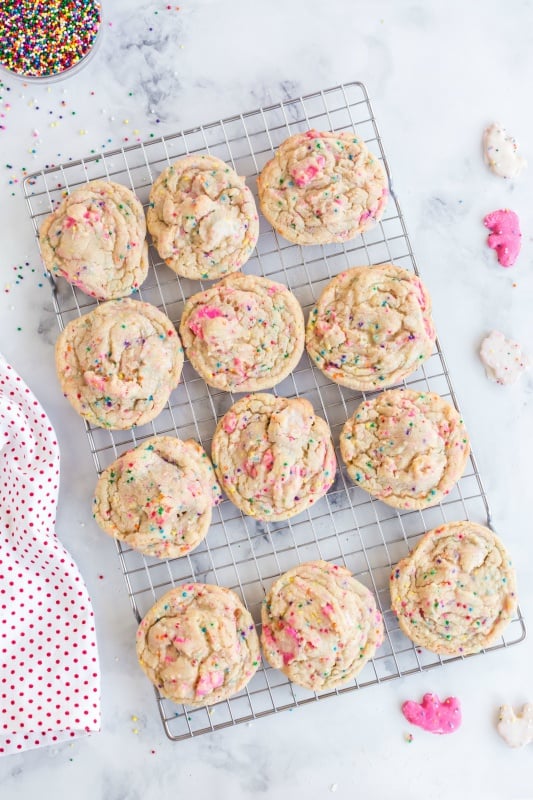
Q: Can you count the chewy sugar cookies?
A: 12